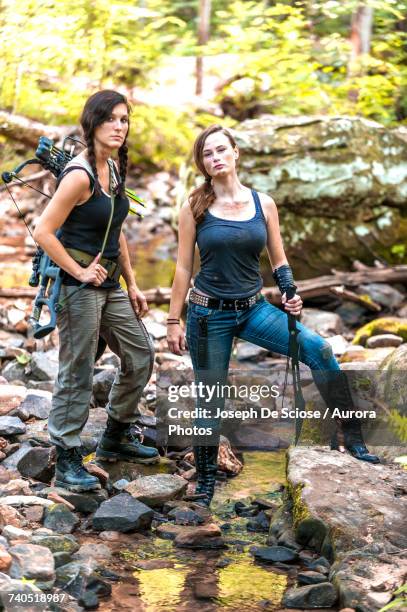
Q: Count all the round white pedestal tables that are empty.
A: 0